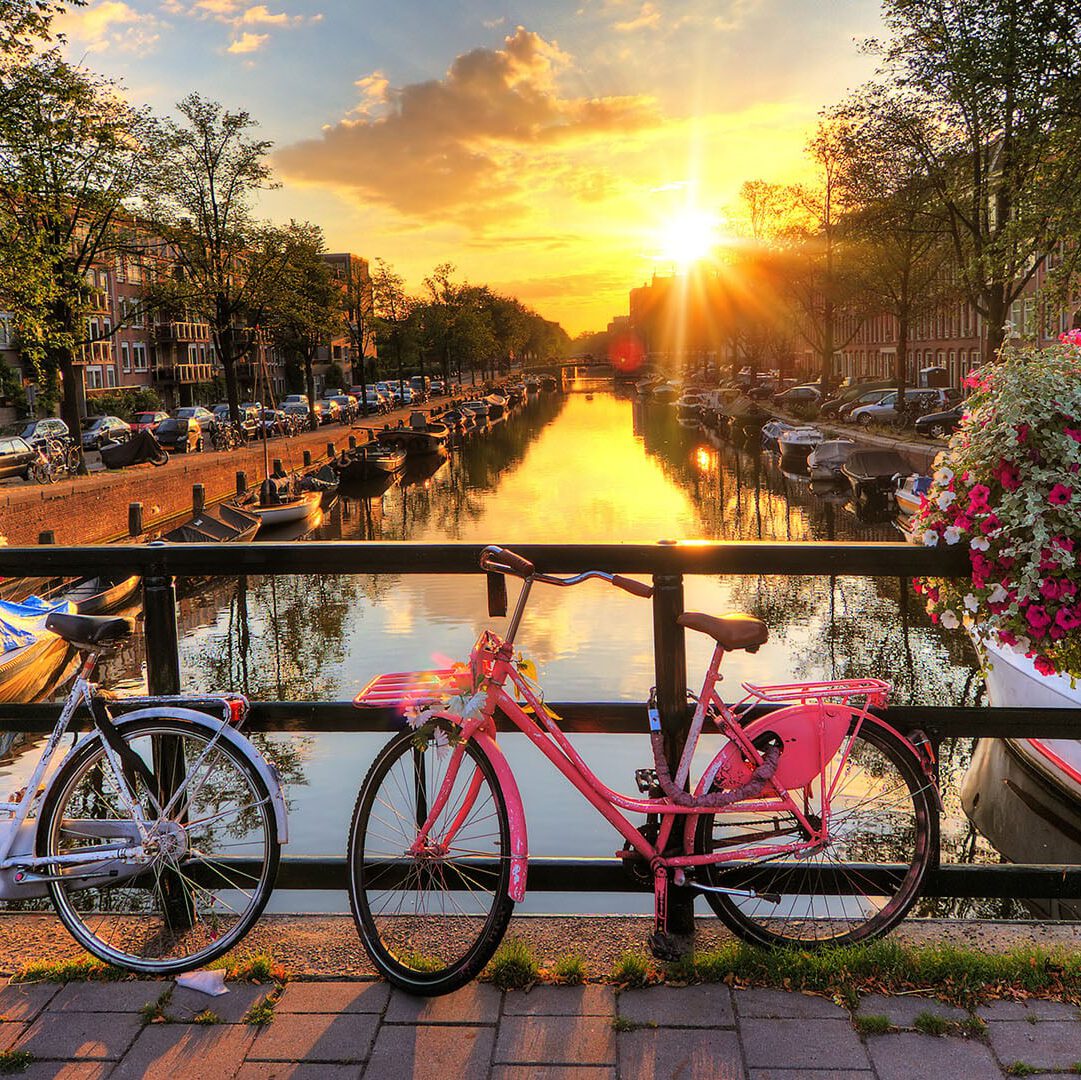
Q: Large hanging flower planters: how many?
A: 1